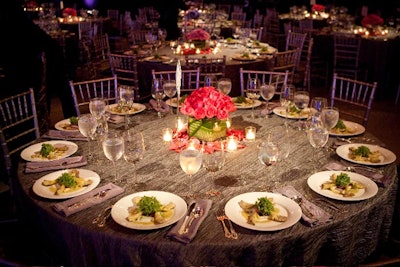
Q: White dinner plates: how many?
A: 12